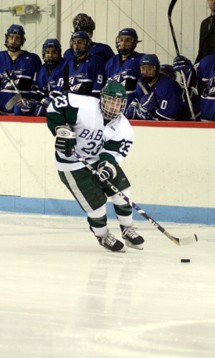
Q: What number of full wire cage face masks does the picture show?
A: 1